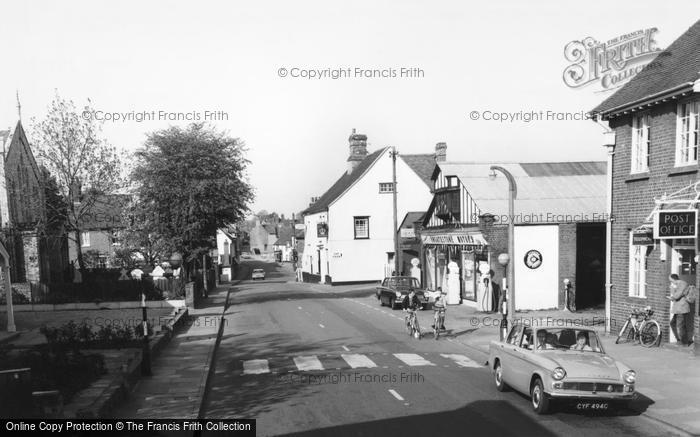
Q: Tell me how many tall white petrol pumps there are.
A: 3